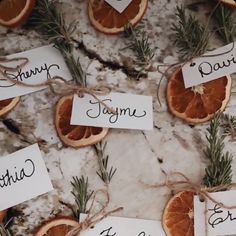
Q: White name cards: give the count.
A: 7